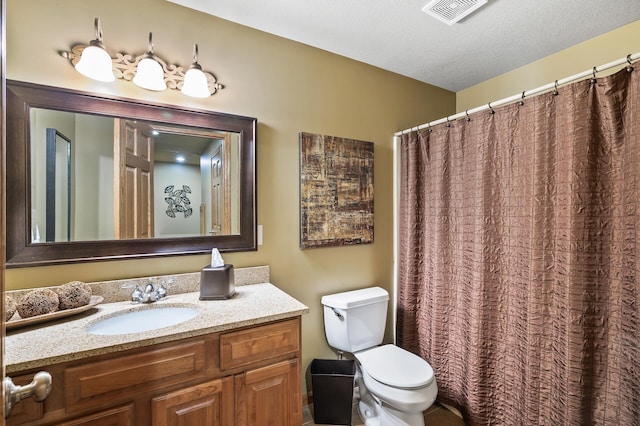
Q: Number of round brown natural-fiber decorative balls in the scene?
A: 3